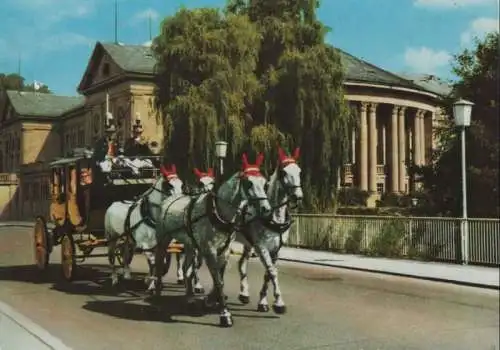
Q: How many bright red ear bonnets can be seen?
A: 4